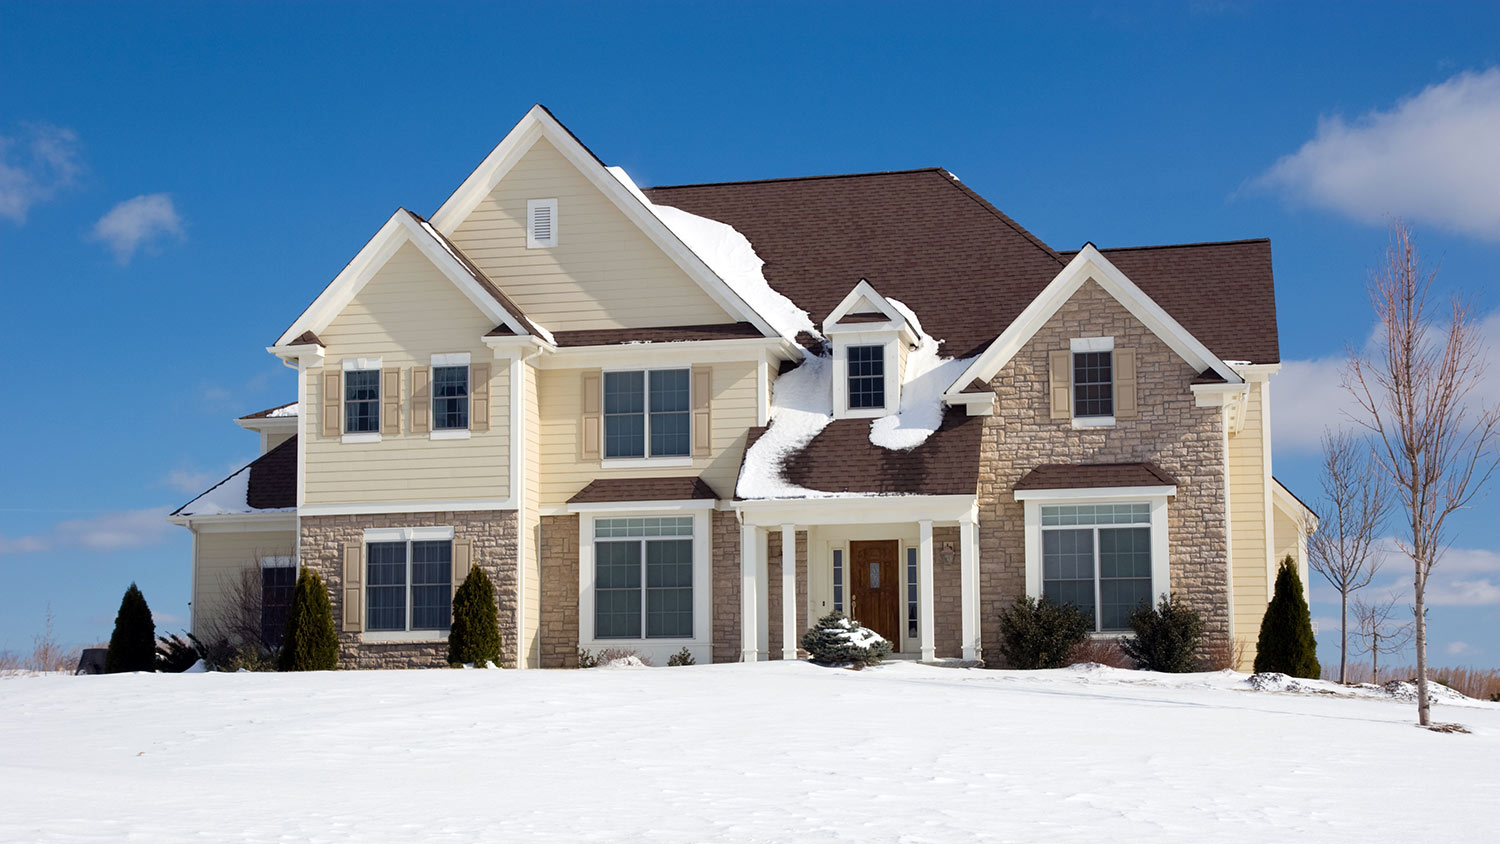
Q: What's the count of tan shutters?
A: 10